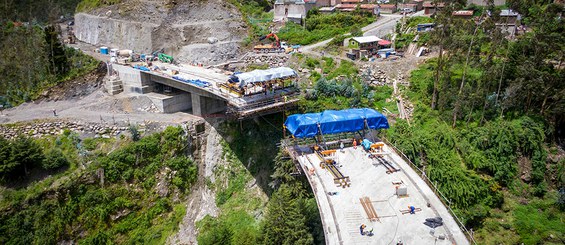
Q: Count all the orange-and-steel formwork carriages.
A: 2